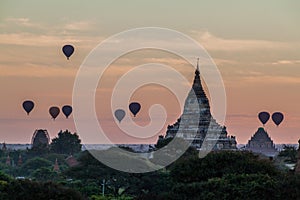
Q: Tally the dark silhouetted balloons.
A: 8